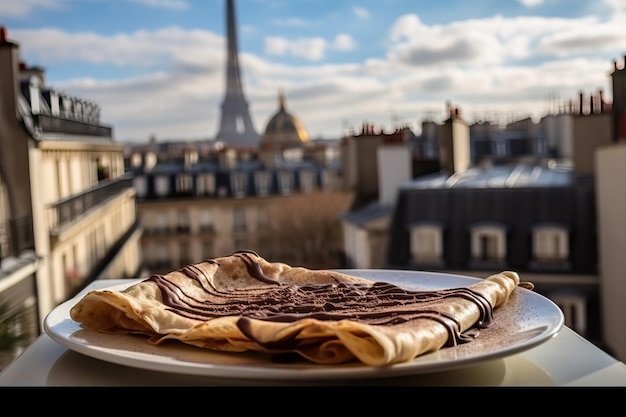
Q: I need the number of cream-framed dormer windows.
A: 3